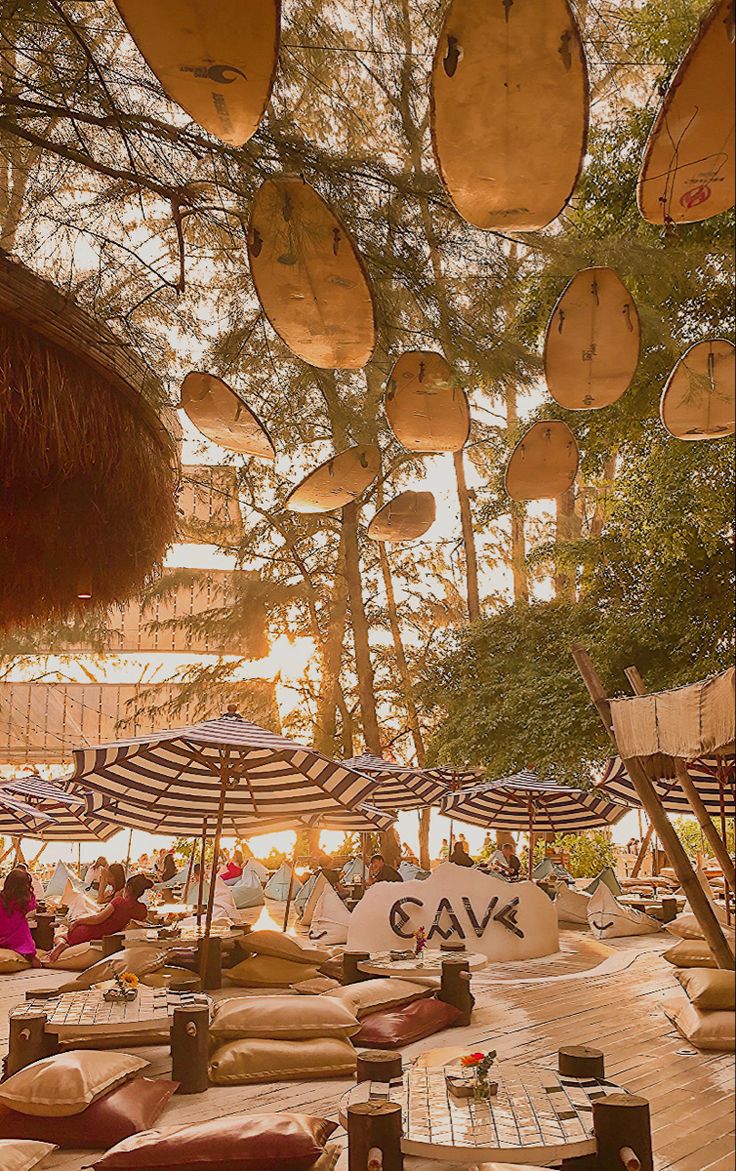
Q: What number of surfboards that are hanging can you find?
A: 11